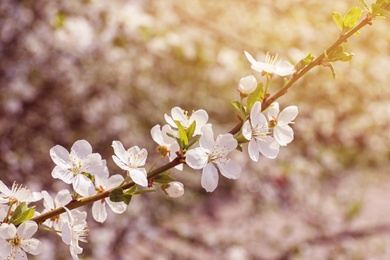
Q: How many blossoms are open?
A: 13